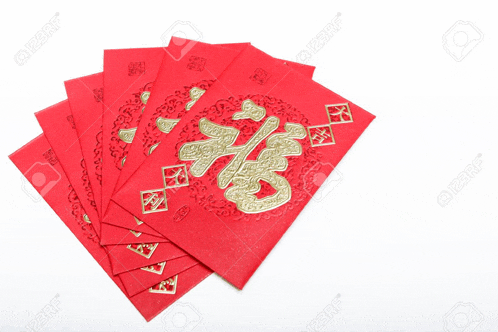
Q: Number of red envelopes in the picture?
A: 6